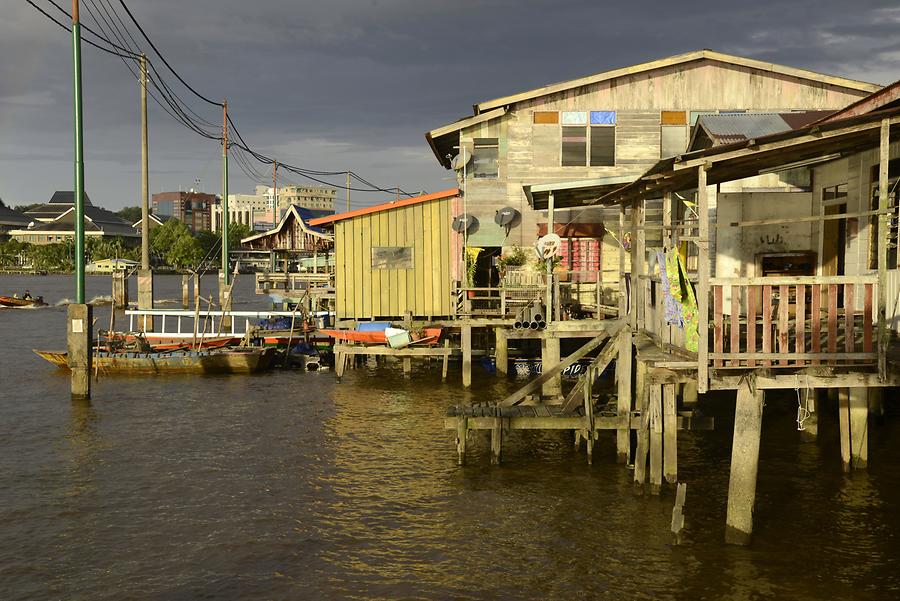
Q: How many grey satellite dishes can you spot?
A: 3